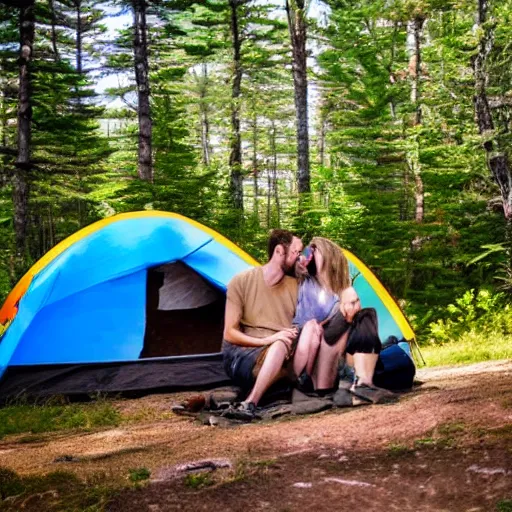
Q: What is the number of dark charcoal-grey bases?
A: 1